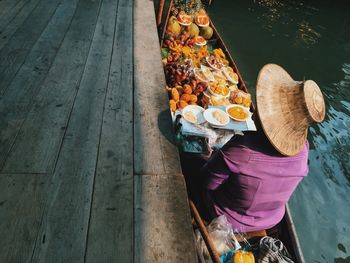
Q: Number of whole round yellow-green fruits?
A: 3